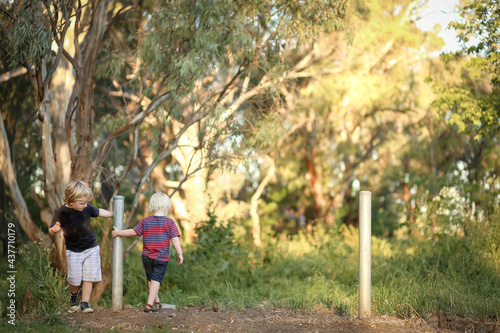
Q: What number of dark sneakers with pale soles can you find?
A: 2